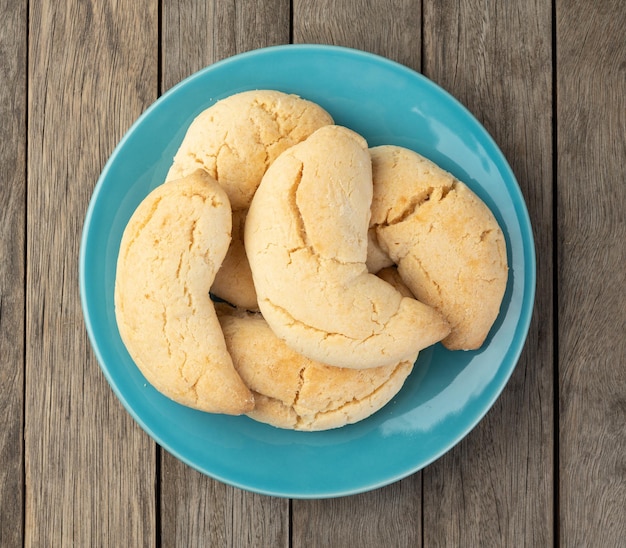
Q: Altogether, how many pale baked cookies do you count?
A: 5